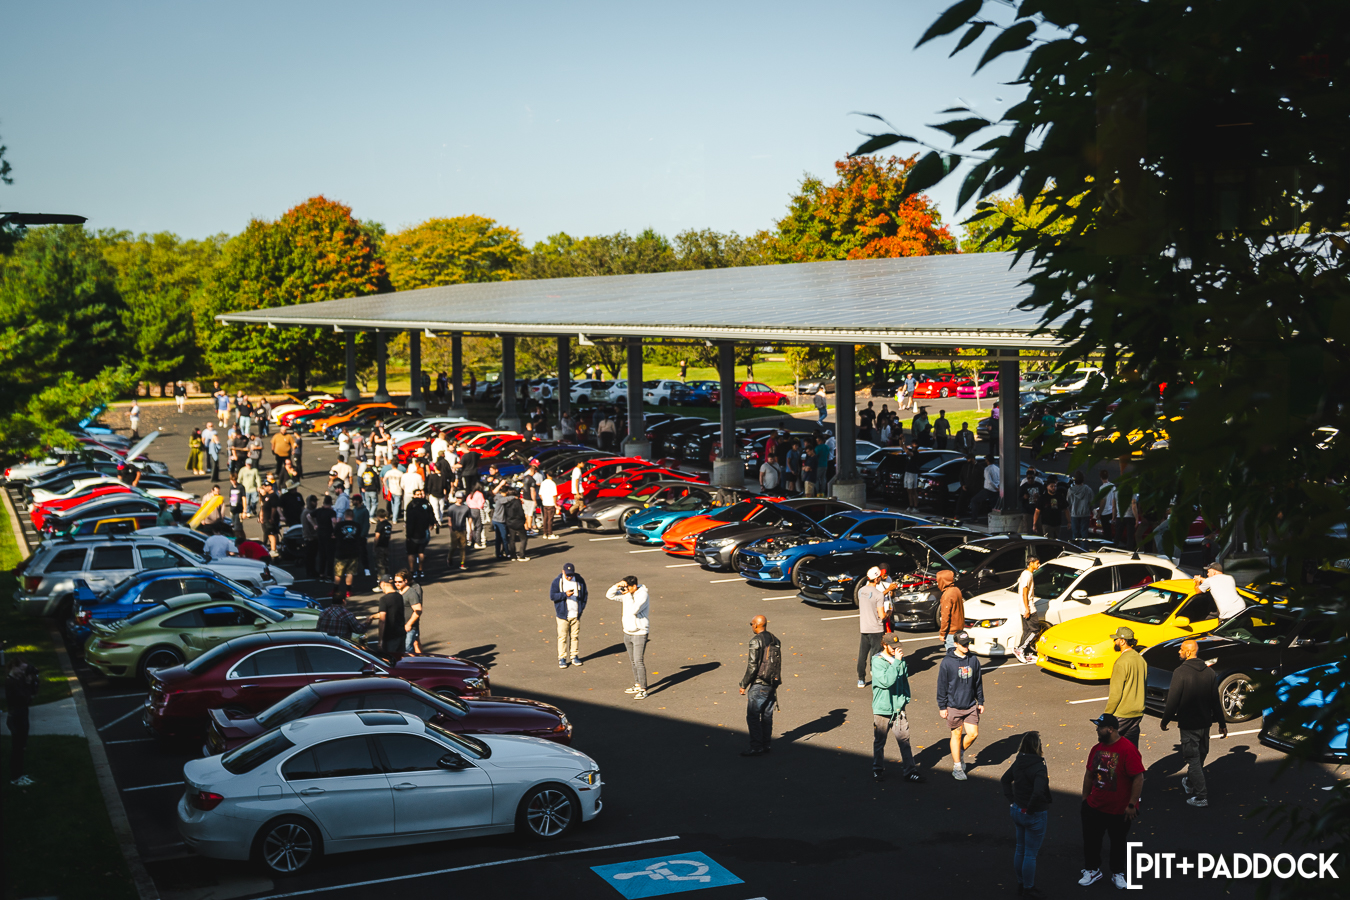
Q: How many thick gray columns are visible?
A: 10